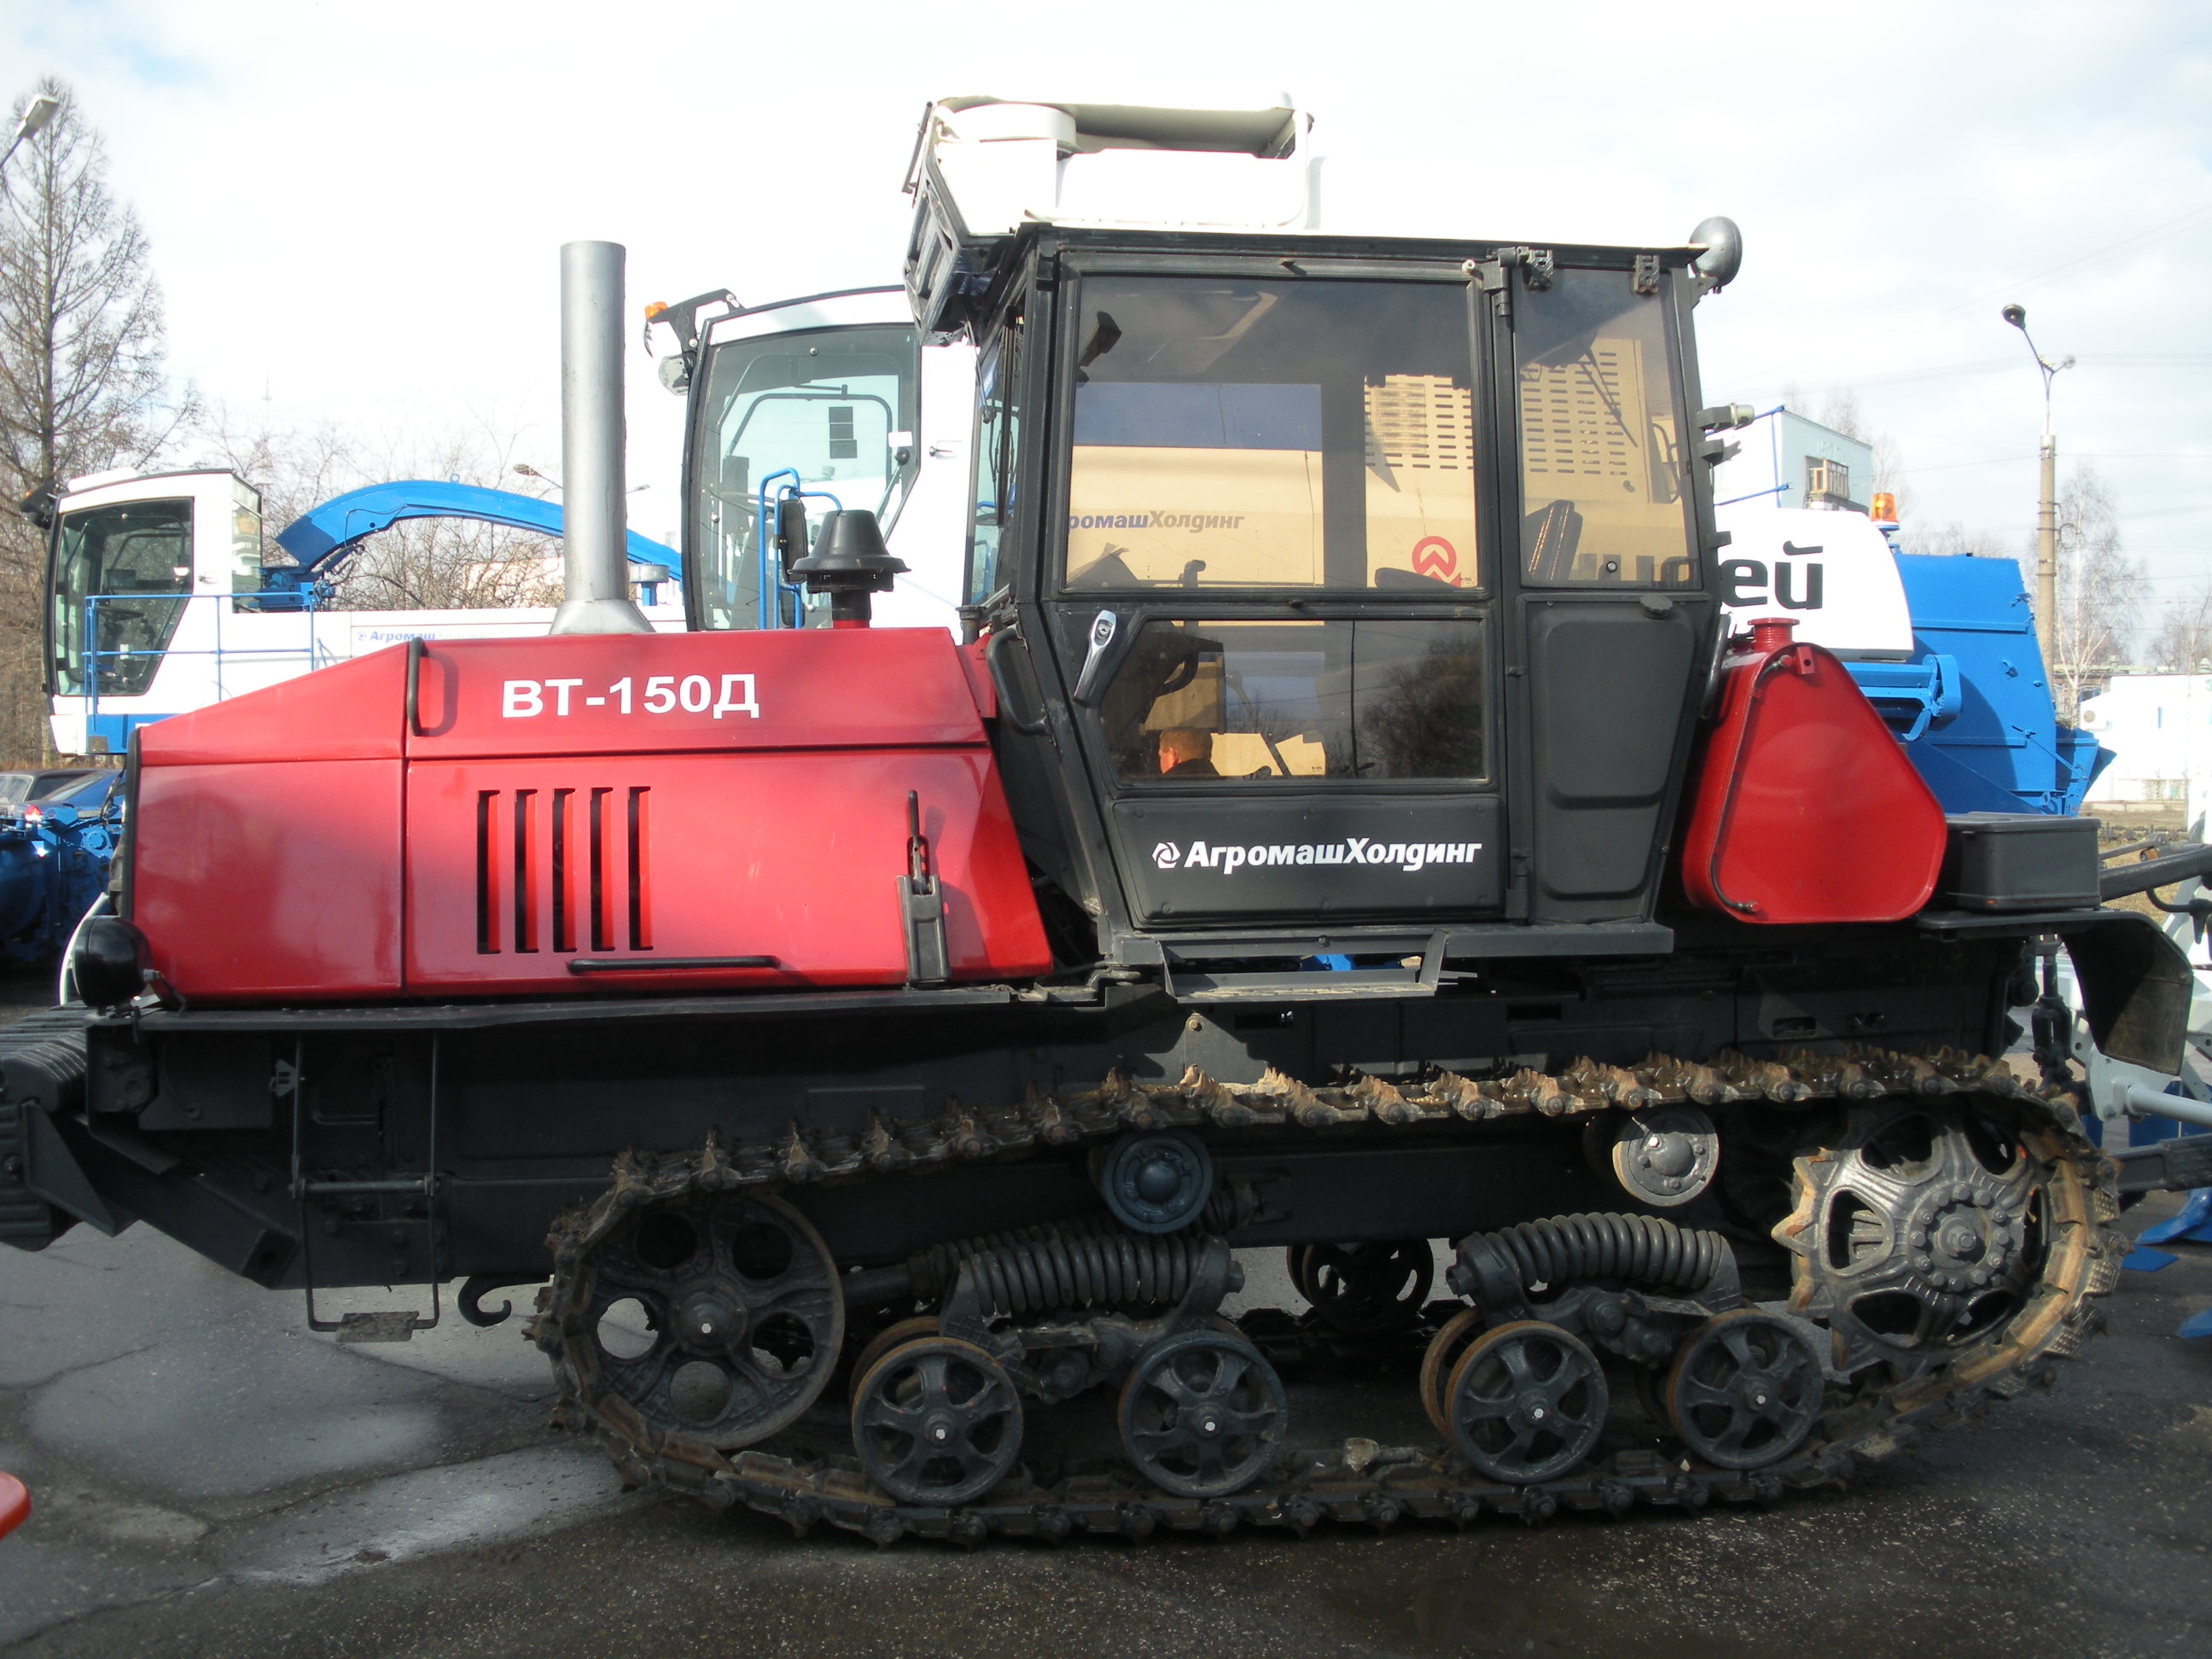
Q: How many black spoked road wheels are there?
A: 4